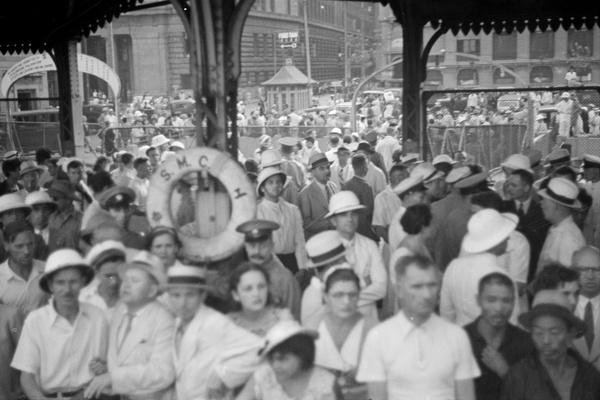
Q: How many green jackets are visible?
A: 0